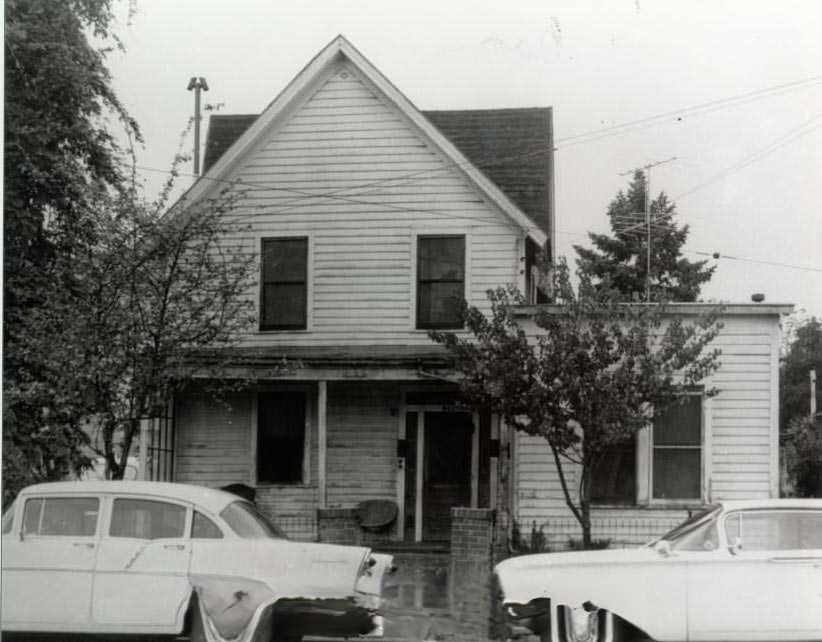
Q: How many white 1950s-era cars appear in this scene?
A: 2